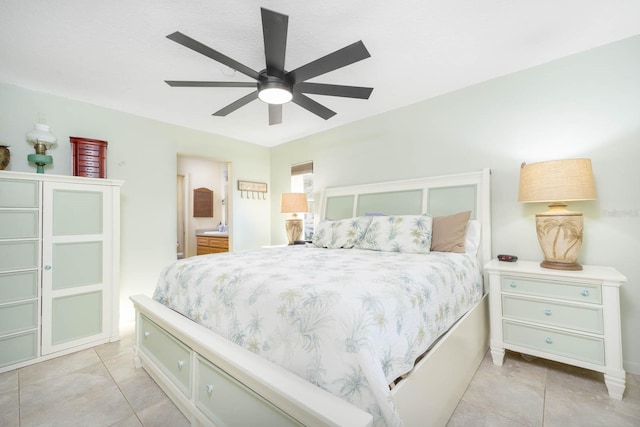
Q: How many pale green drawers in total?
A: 11